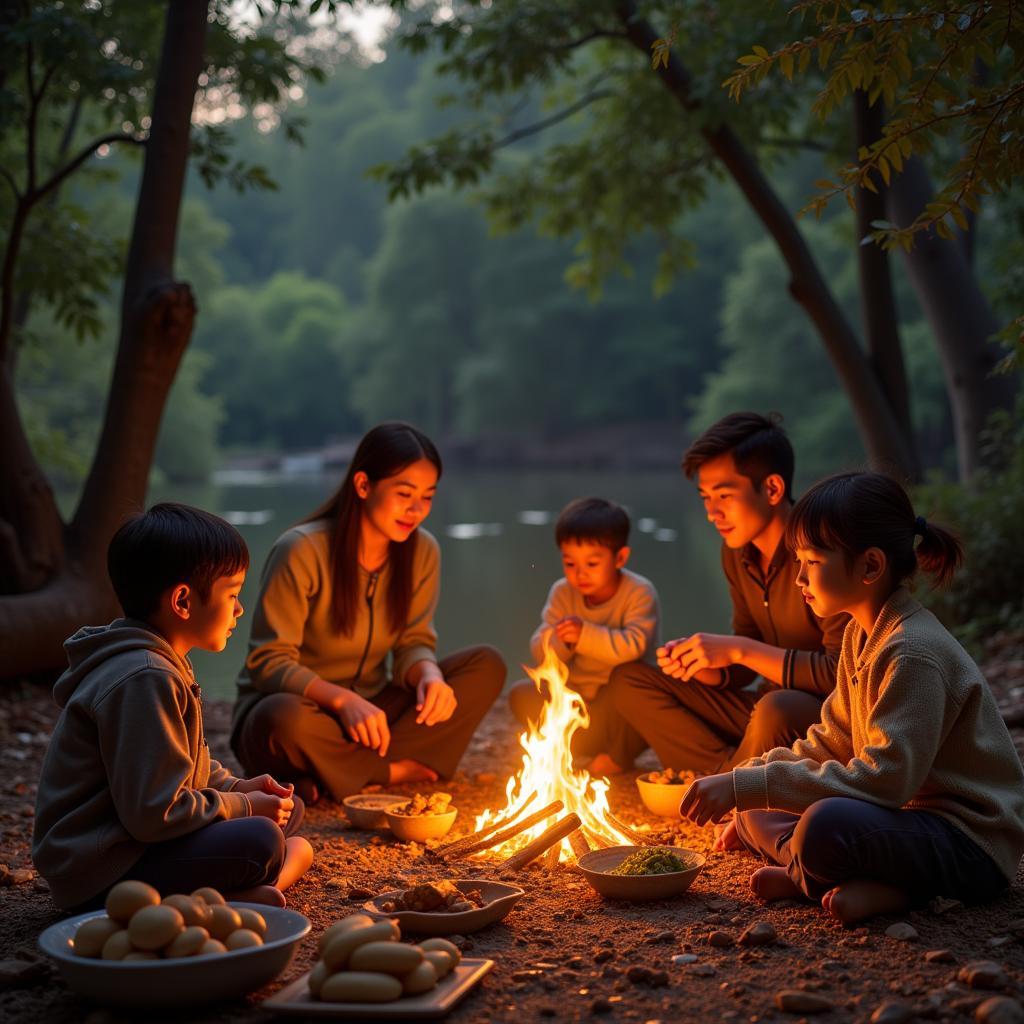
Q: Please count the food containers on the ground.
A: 7